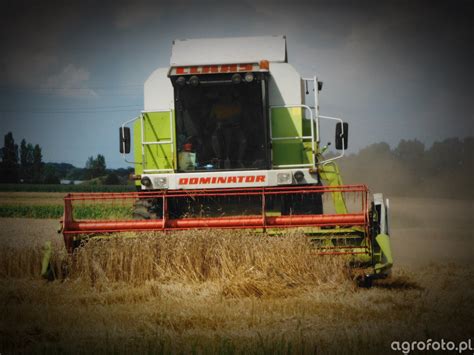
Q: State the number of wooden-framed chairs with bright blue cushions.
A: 0